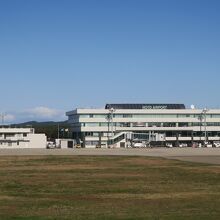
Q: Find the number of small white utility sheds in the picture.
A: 1